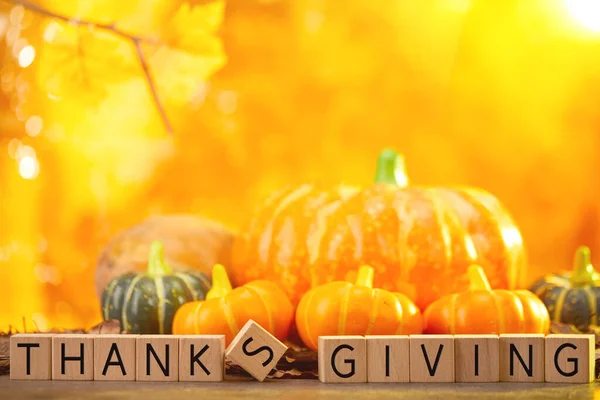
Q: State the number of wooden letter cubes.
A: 12